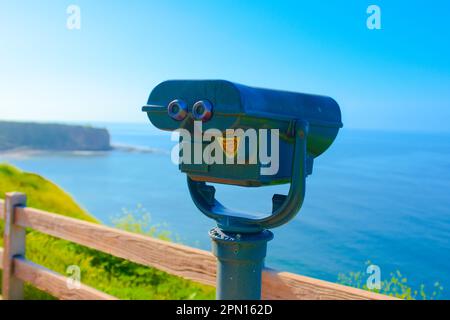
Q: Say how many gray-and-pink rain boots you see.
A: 0